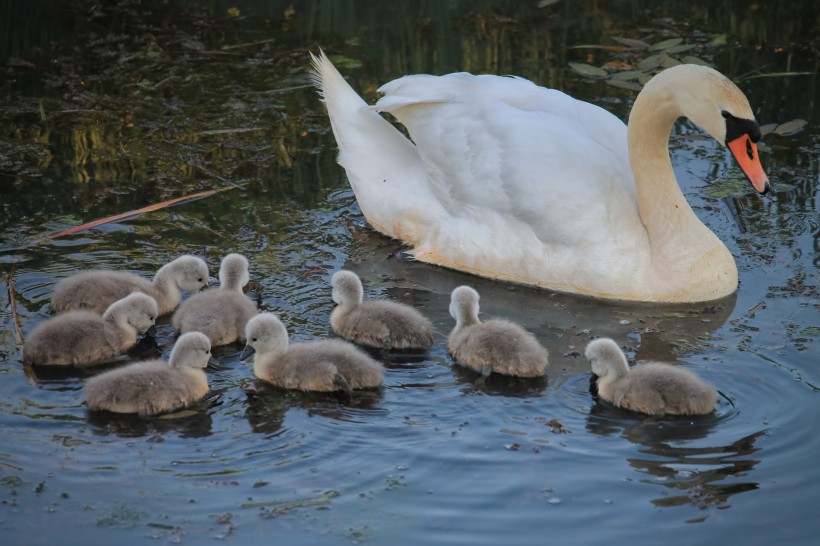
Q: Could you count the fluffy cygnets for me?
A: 8